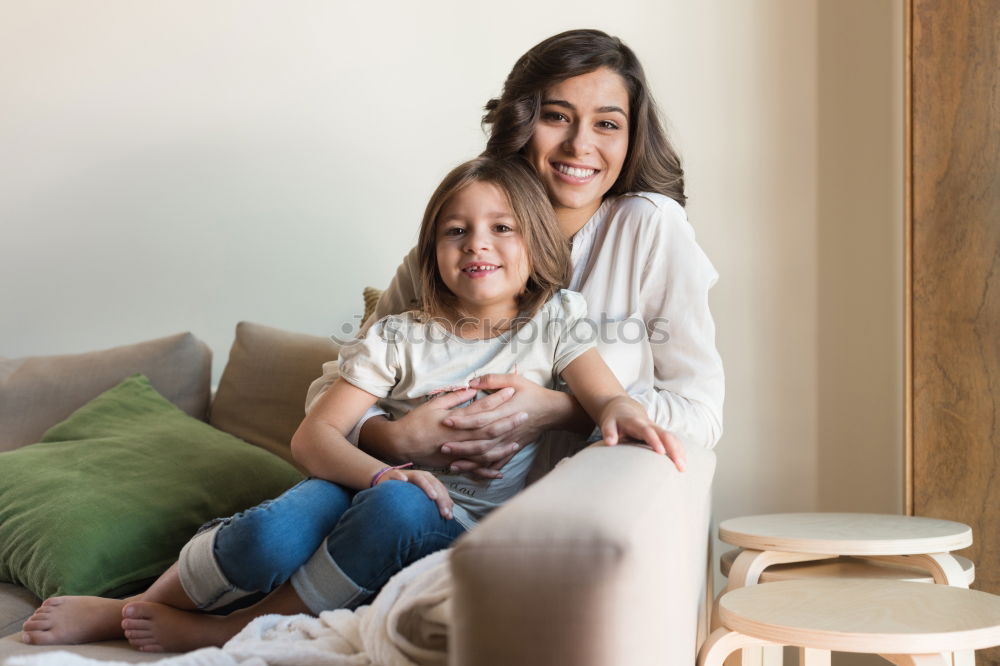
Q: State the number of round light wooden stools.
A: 3